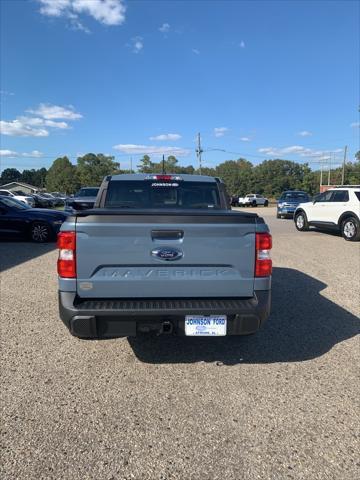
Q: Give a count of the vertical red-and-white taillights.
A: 2